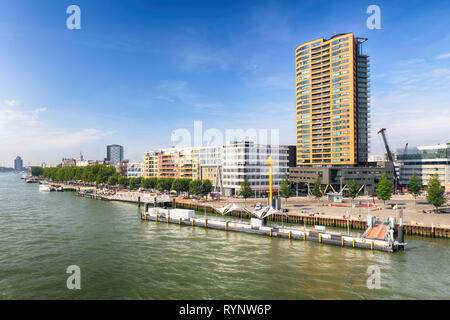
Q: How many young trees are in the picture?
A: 7